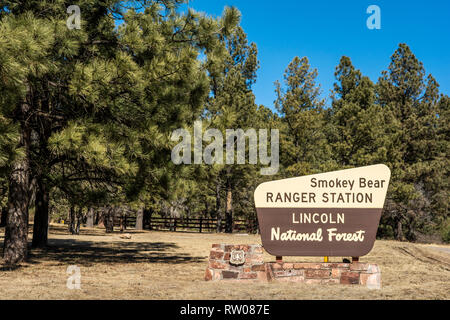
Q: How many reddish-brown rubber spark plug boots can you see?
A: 0